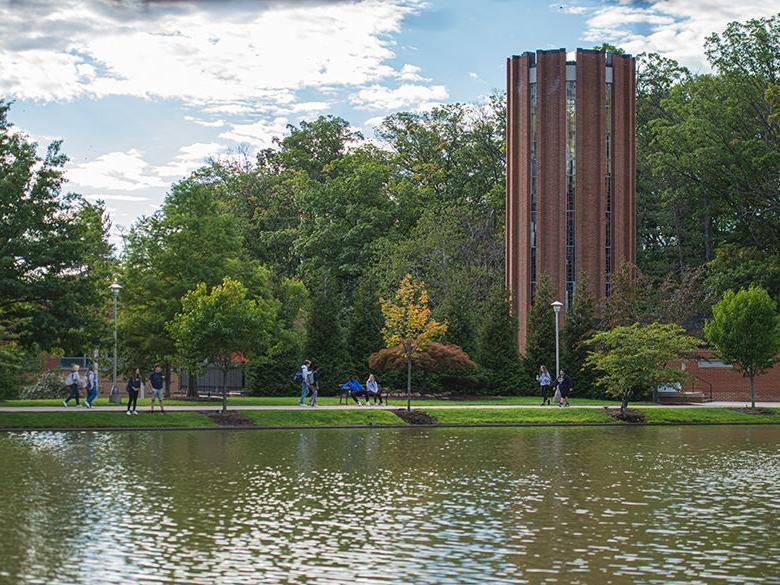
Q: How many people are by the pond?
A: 10